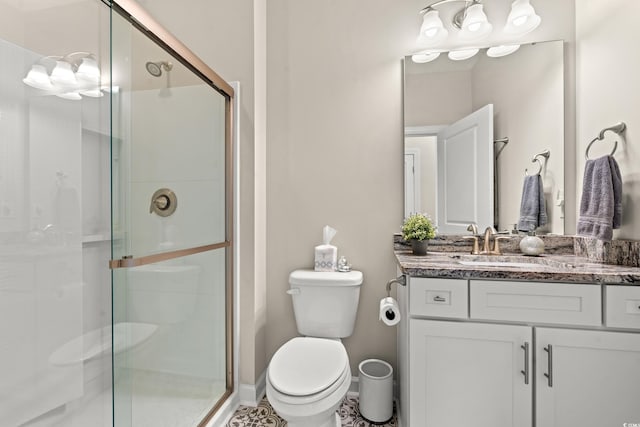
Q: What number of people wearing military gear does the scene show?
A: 0